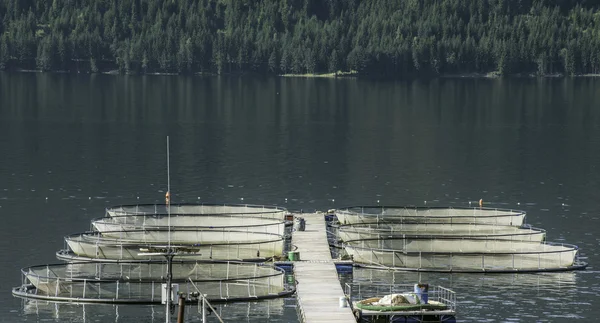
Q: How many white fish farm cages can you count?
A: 7